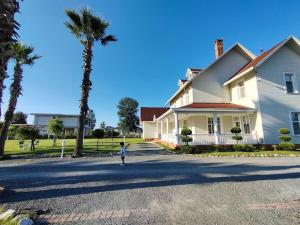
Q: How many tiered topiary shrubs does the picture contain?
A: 3